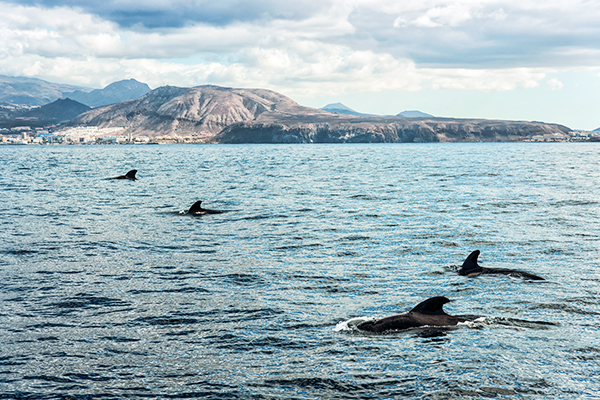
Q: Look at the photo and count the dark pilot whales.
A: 4